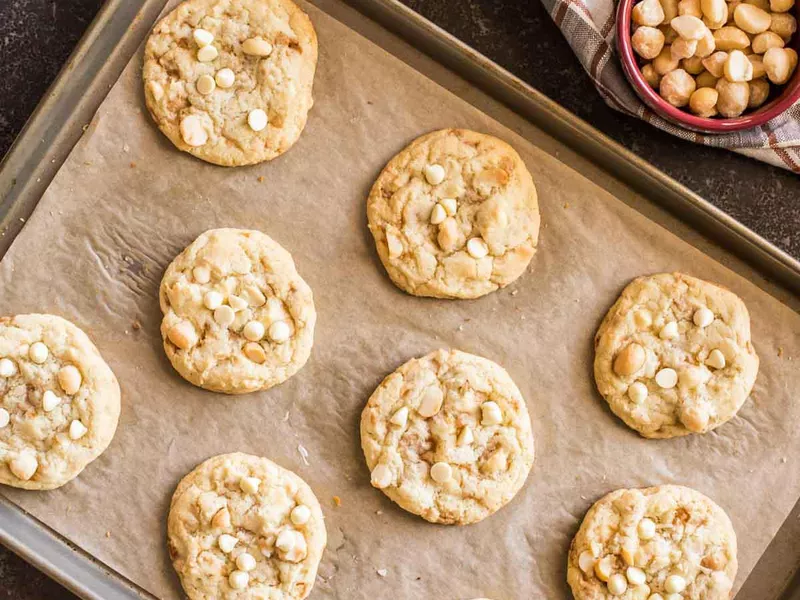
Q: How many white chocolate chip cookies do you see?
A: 8